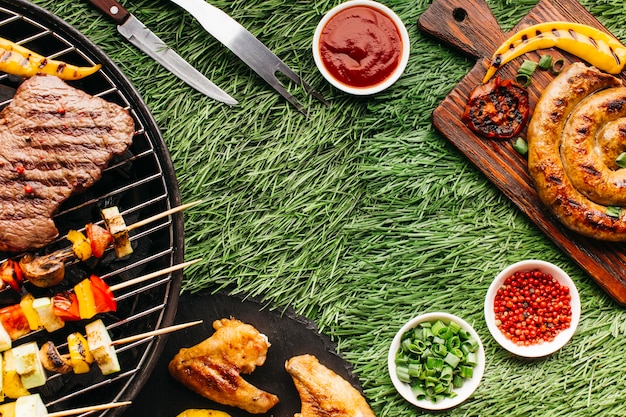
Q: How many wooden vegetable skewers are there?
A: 4